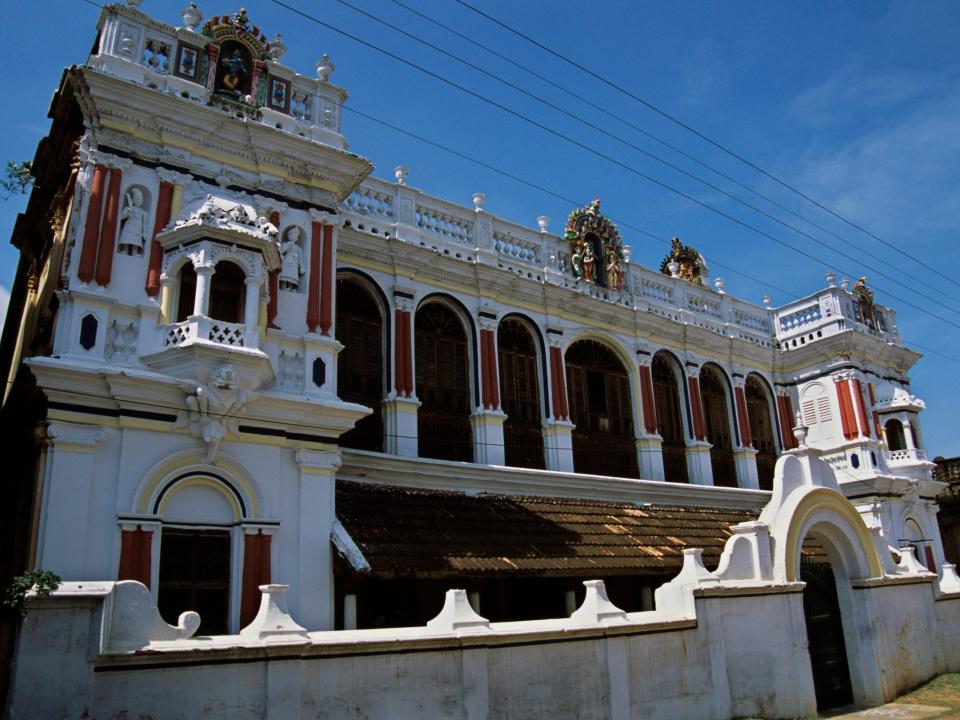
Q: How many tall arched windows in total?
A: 7